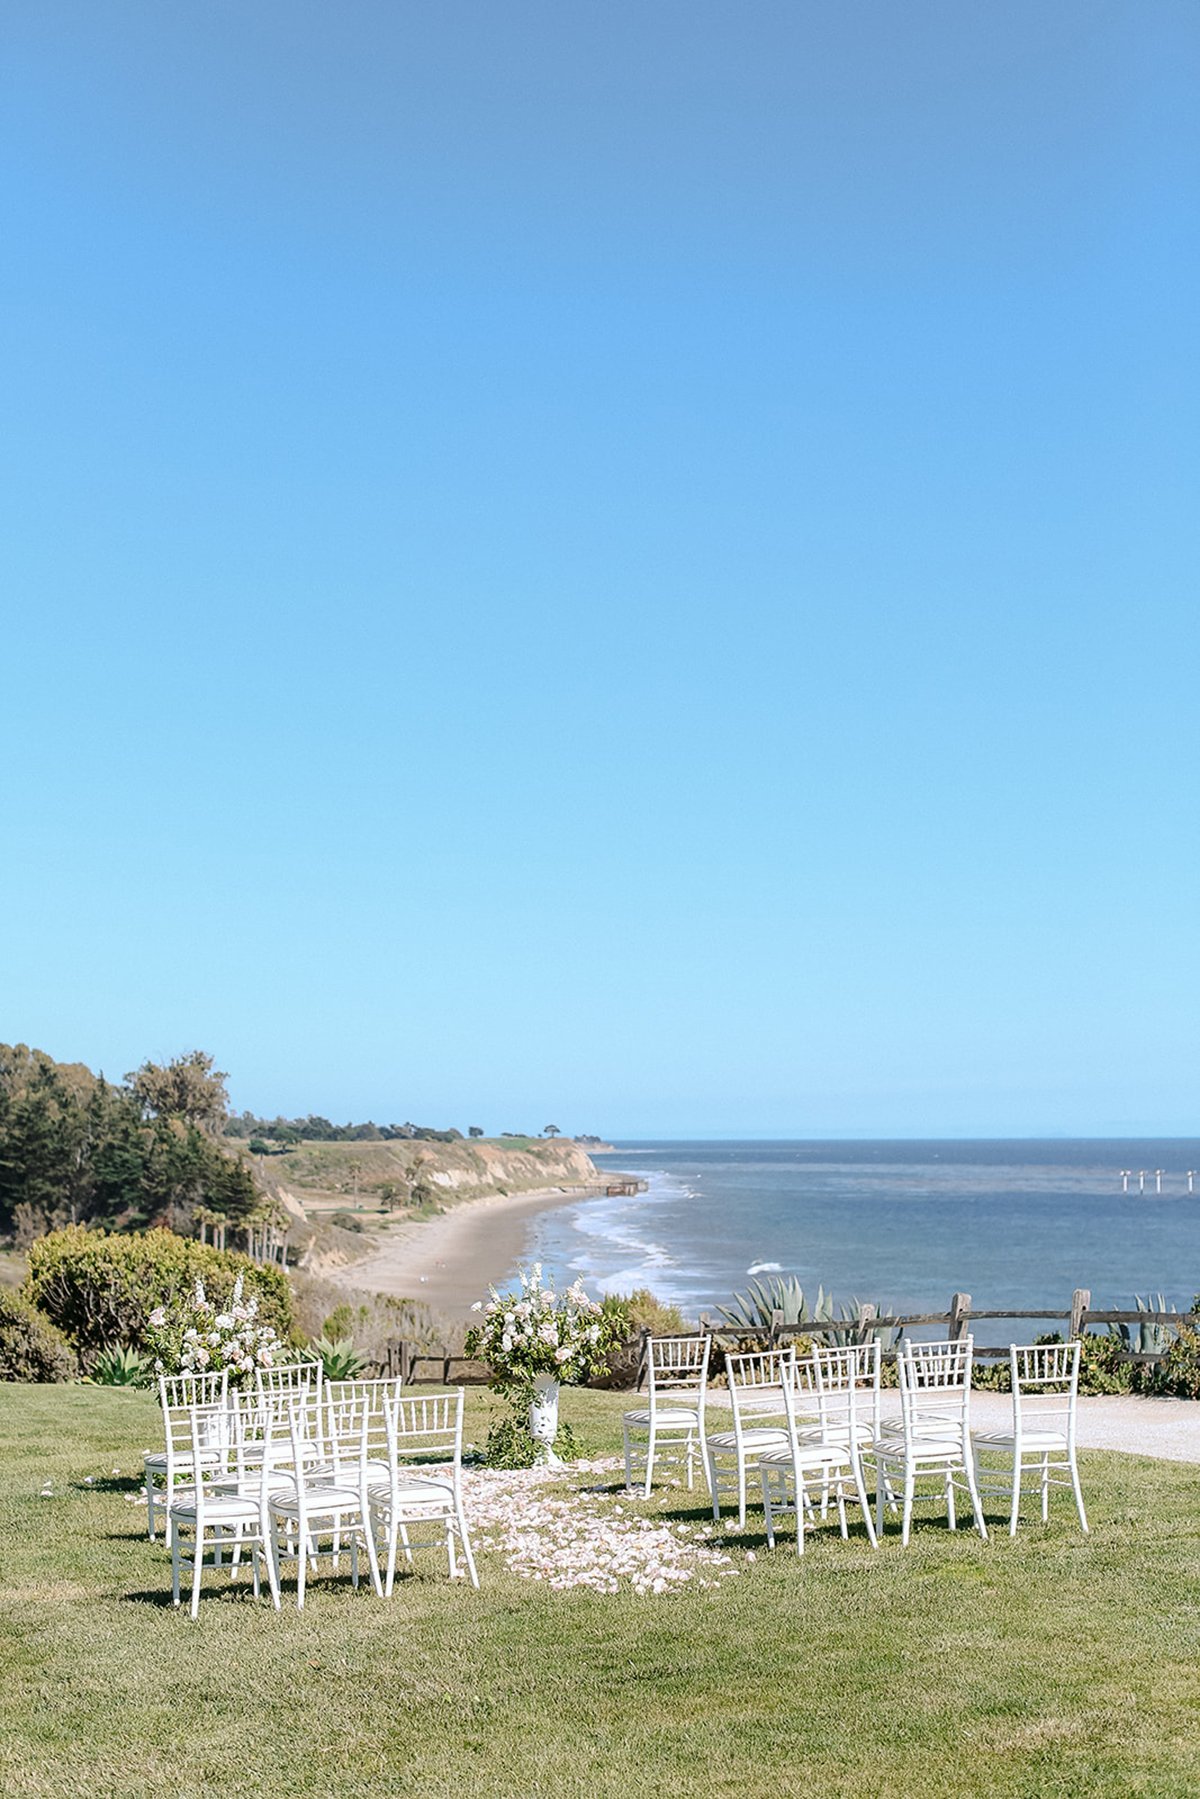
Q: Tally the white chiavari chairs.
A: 14